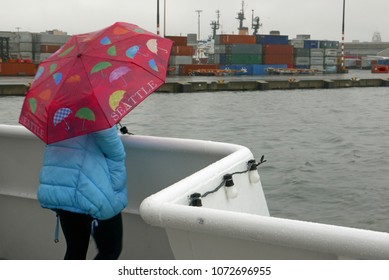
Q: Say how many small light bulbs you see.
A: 3